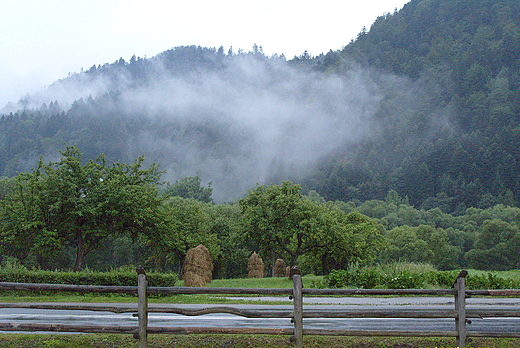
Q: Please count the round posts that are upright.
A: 3